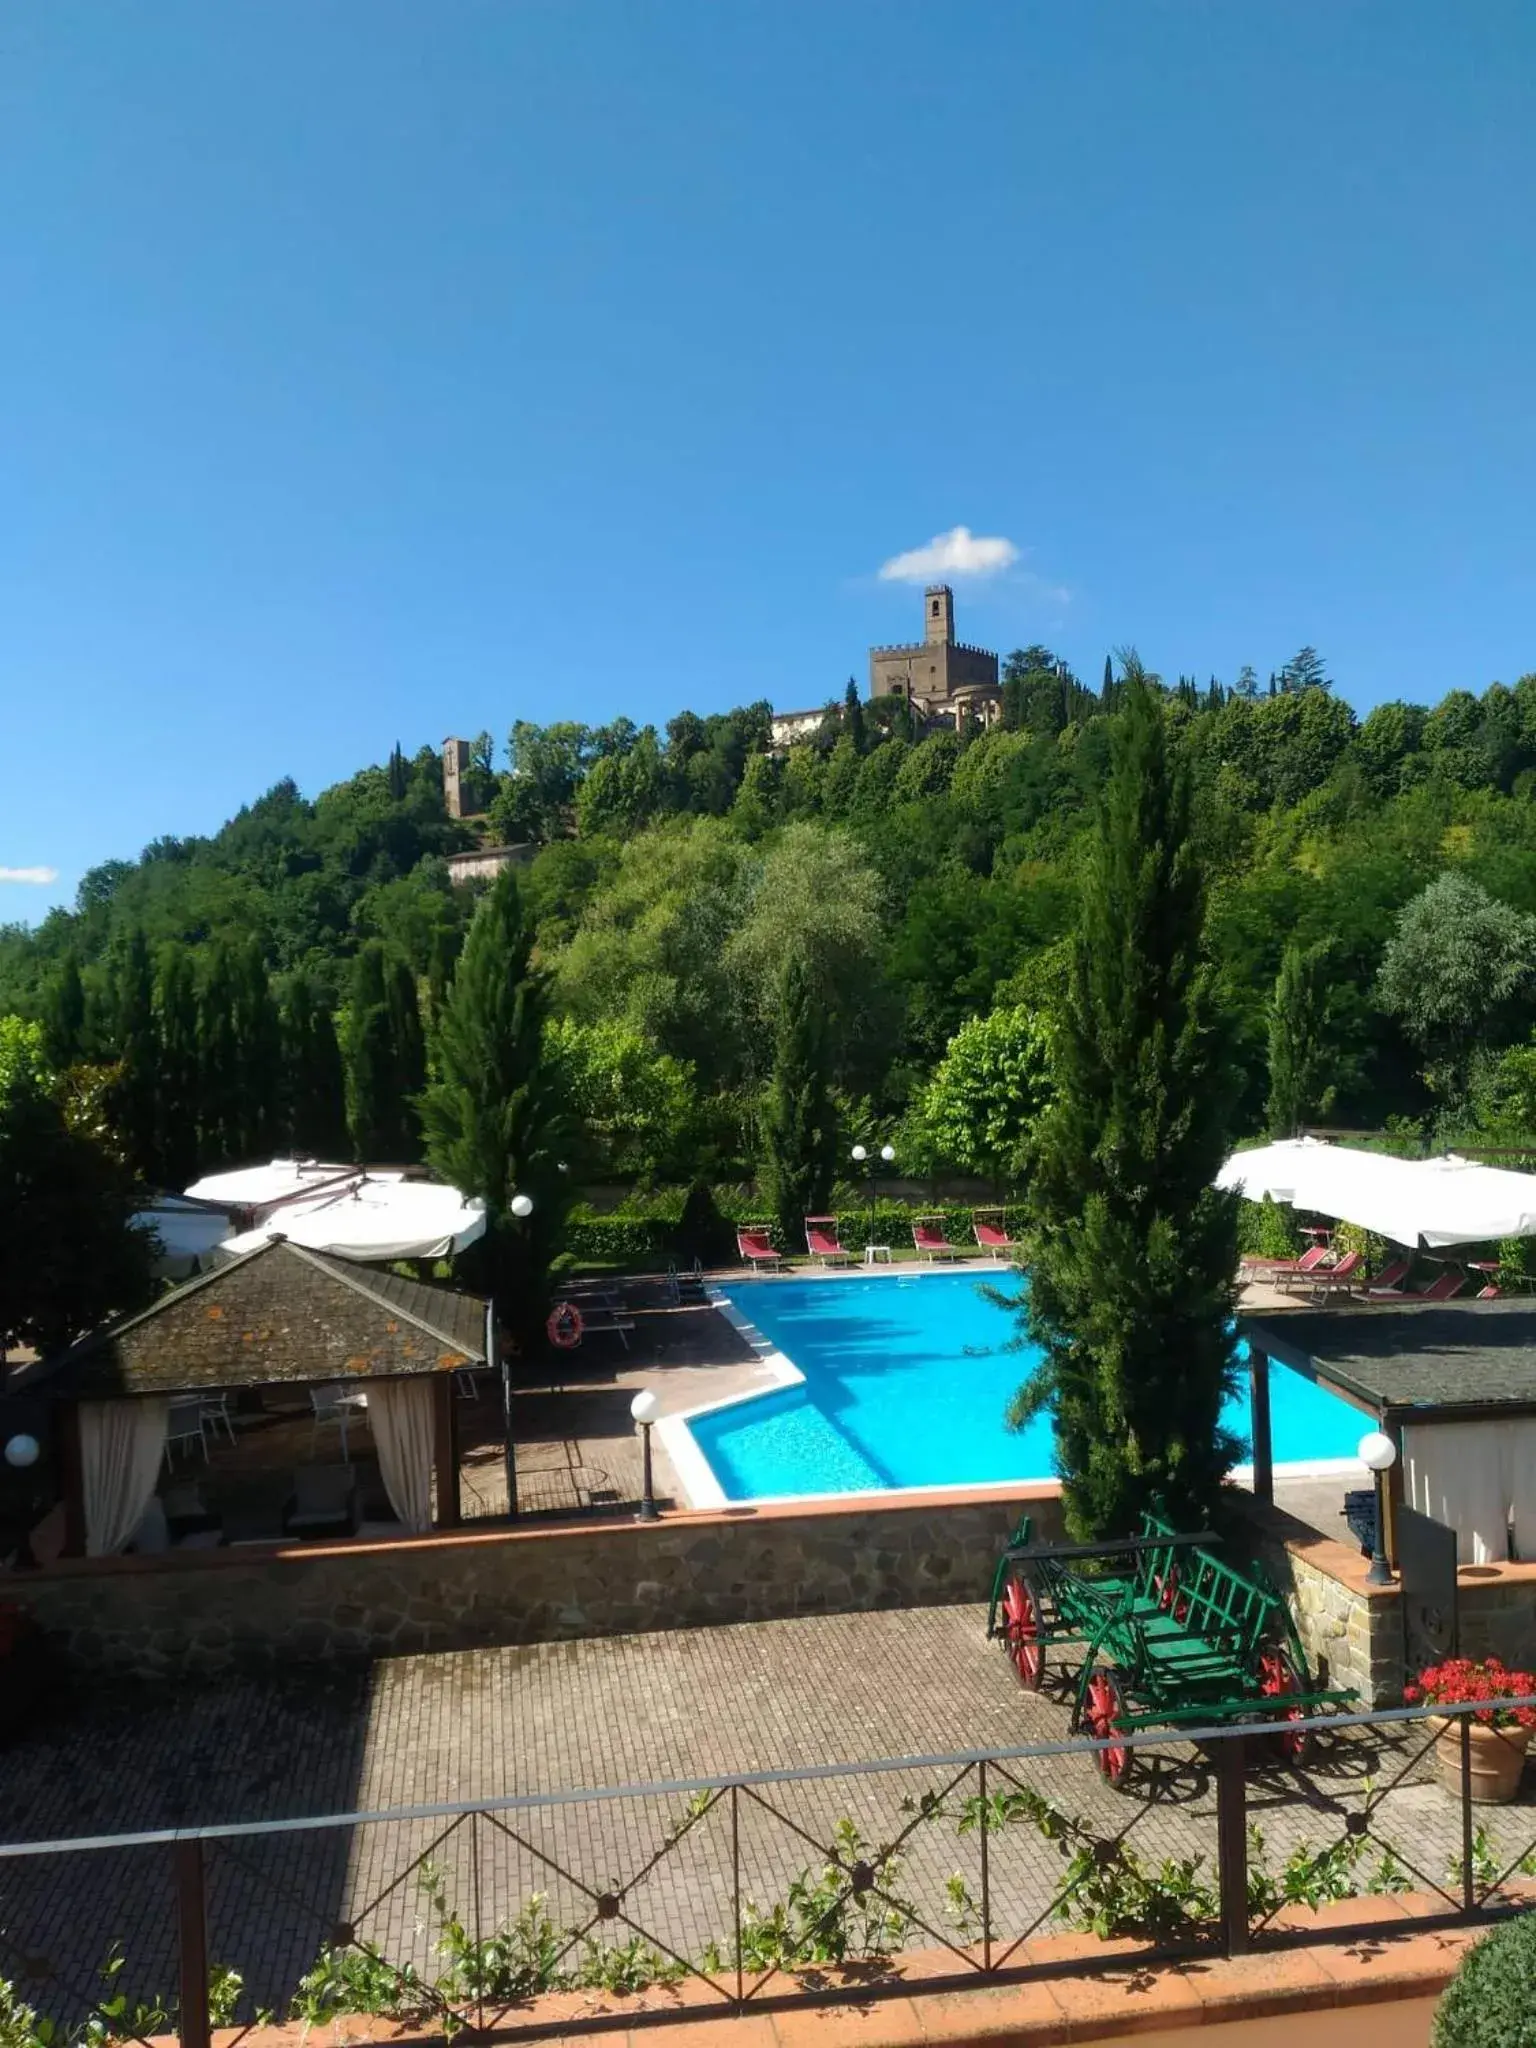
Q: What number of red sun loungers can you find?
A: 9